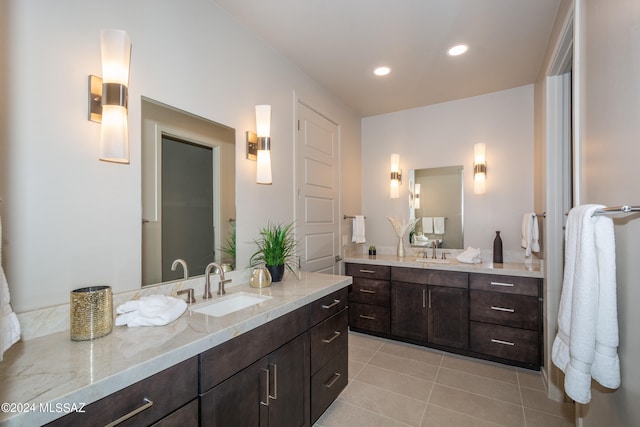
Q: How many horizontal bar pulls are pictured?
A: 10